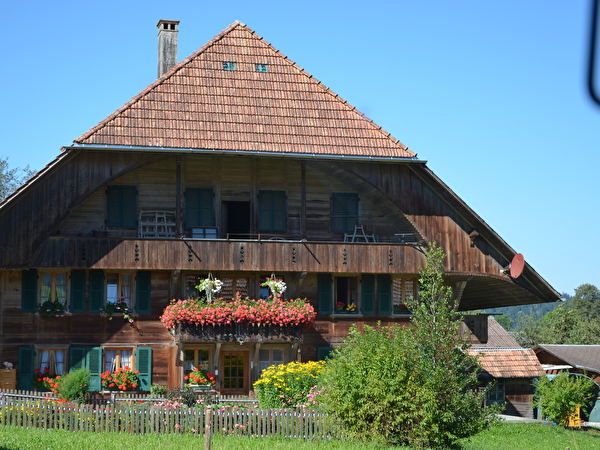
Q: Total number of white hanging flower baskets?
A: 2